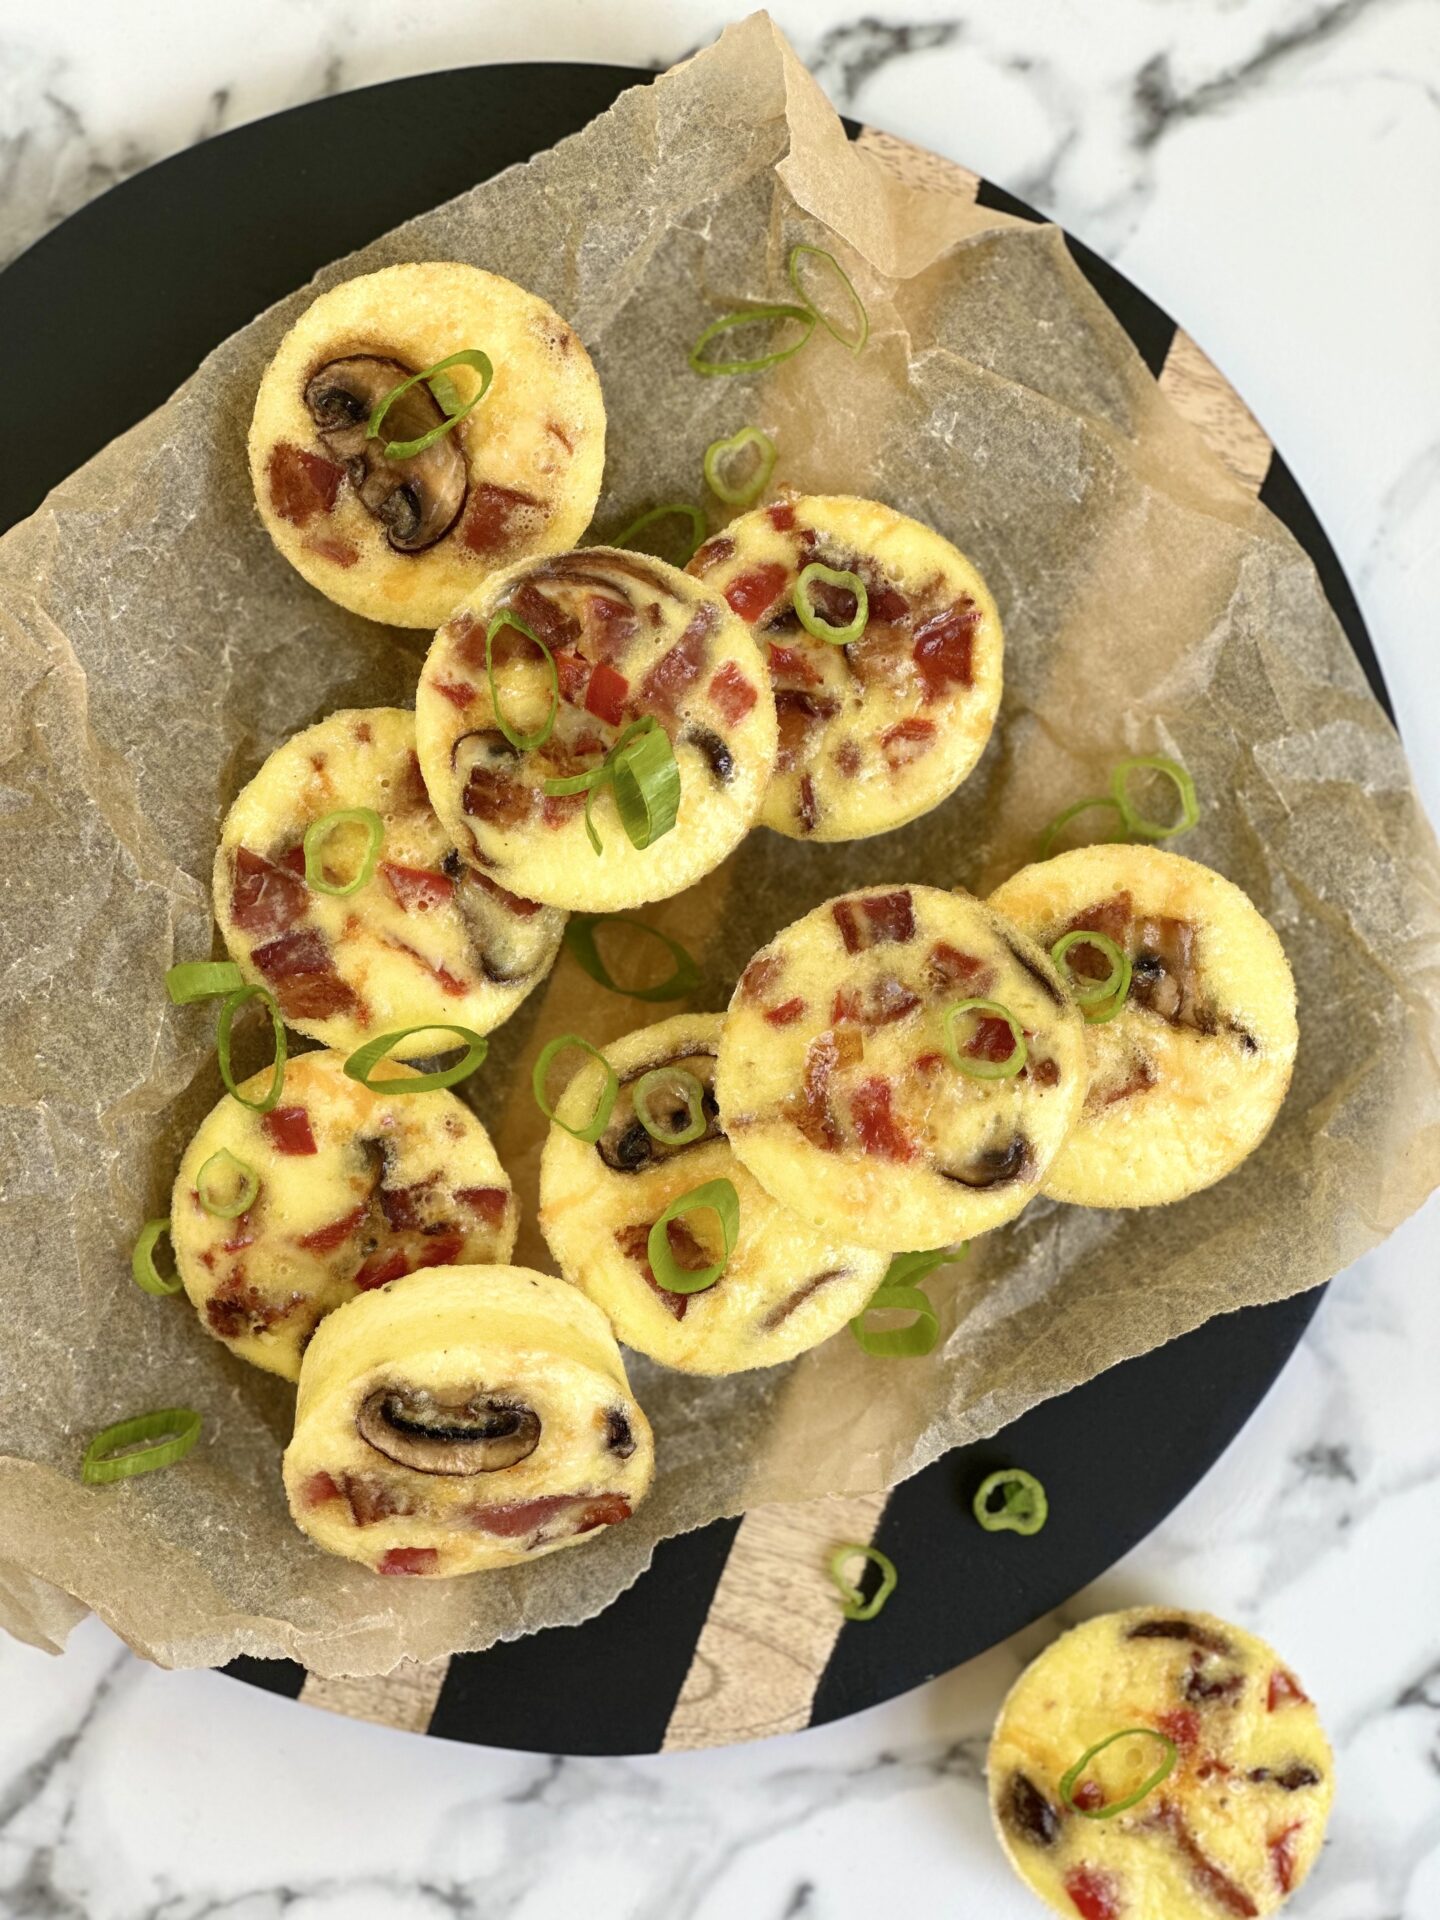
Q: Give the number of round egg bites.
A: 10